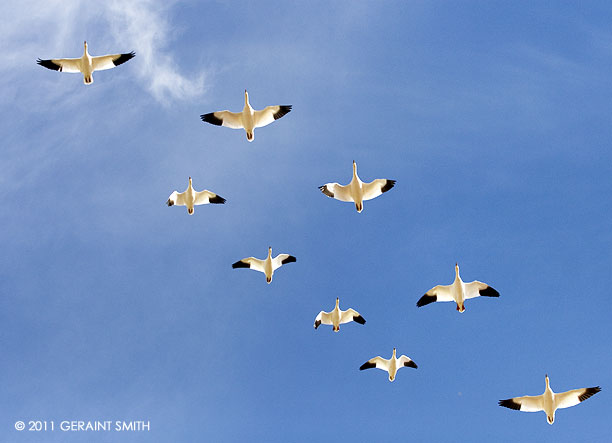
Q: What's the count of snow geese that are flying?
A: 9